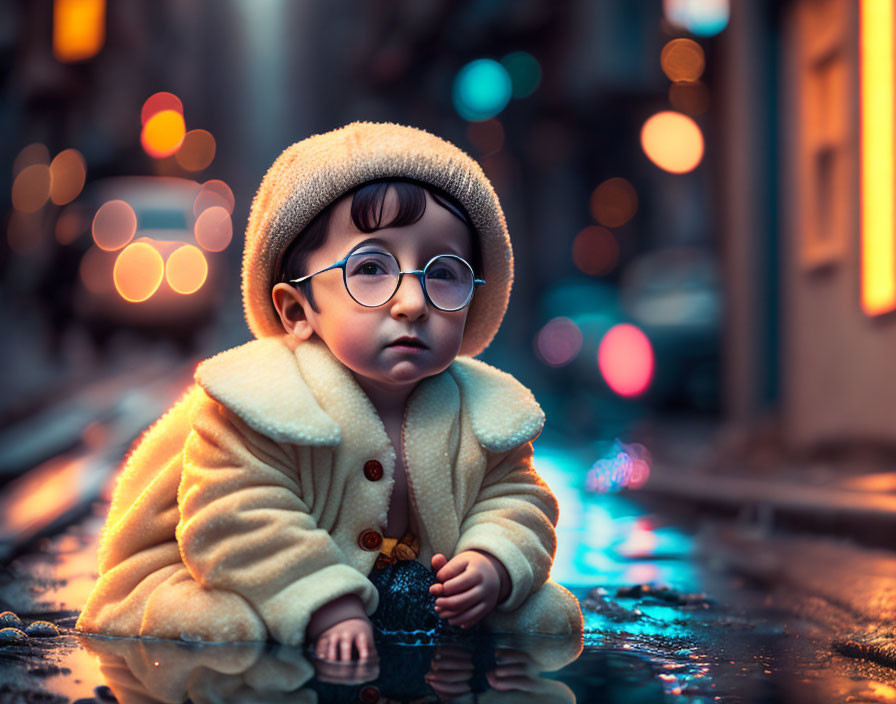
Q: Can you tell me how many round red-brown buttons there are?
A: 2